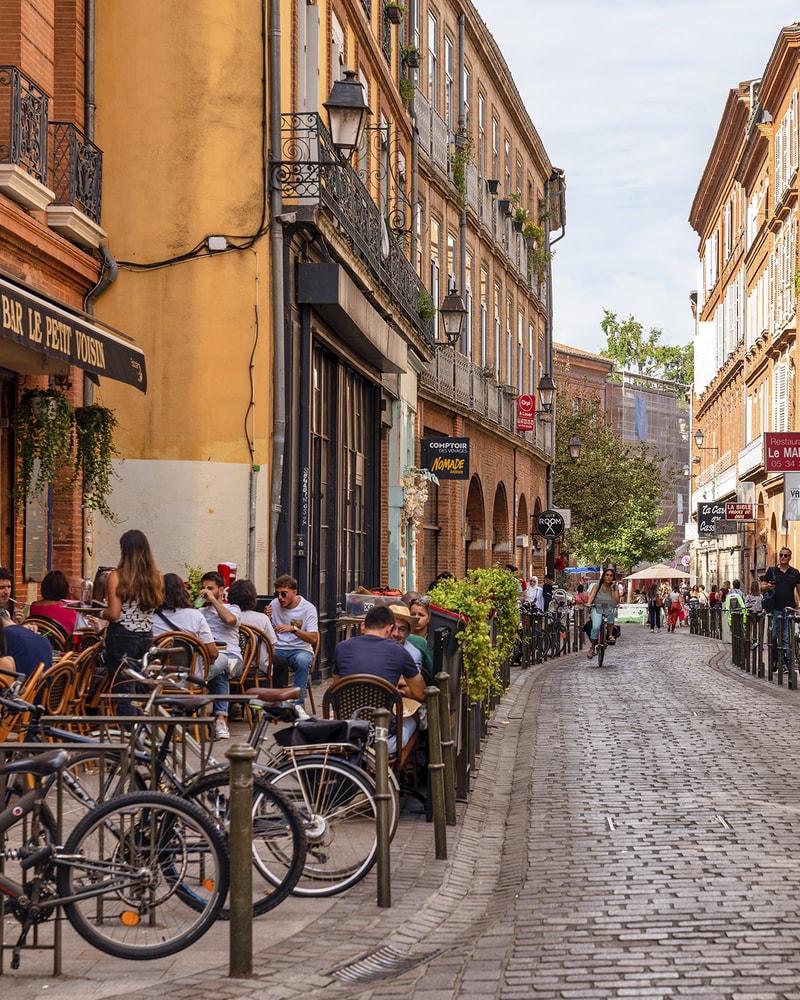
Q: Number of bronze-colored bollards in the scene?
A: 4